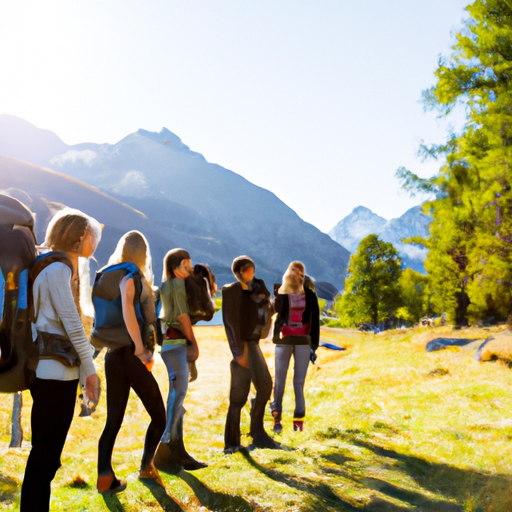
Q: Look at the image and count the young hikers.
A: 5